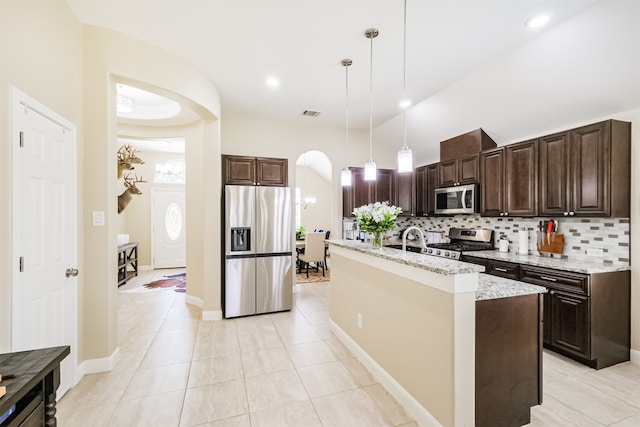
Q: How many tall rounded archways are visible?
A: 2